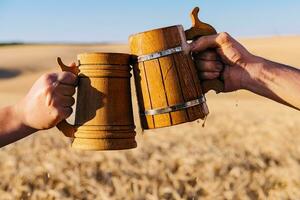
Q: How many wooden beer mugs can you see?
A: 2